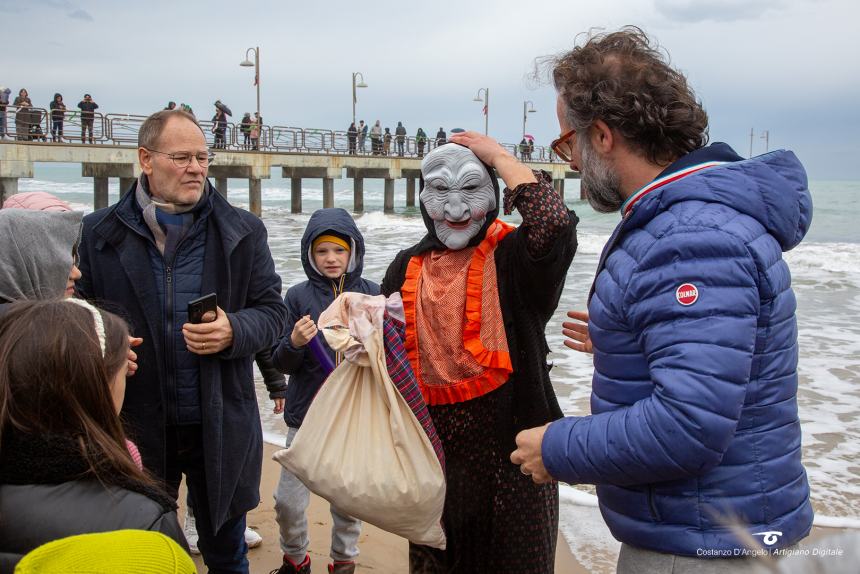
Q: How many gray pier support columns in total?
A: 12